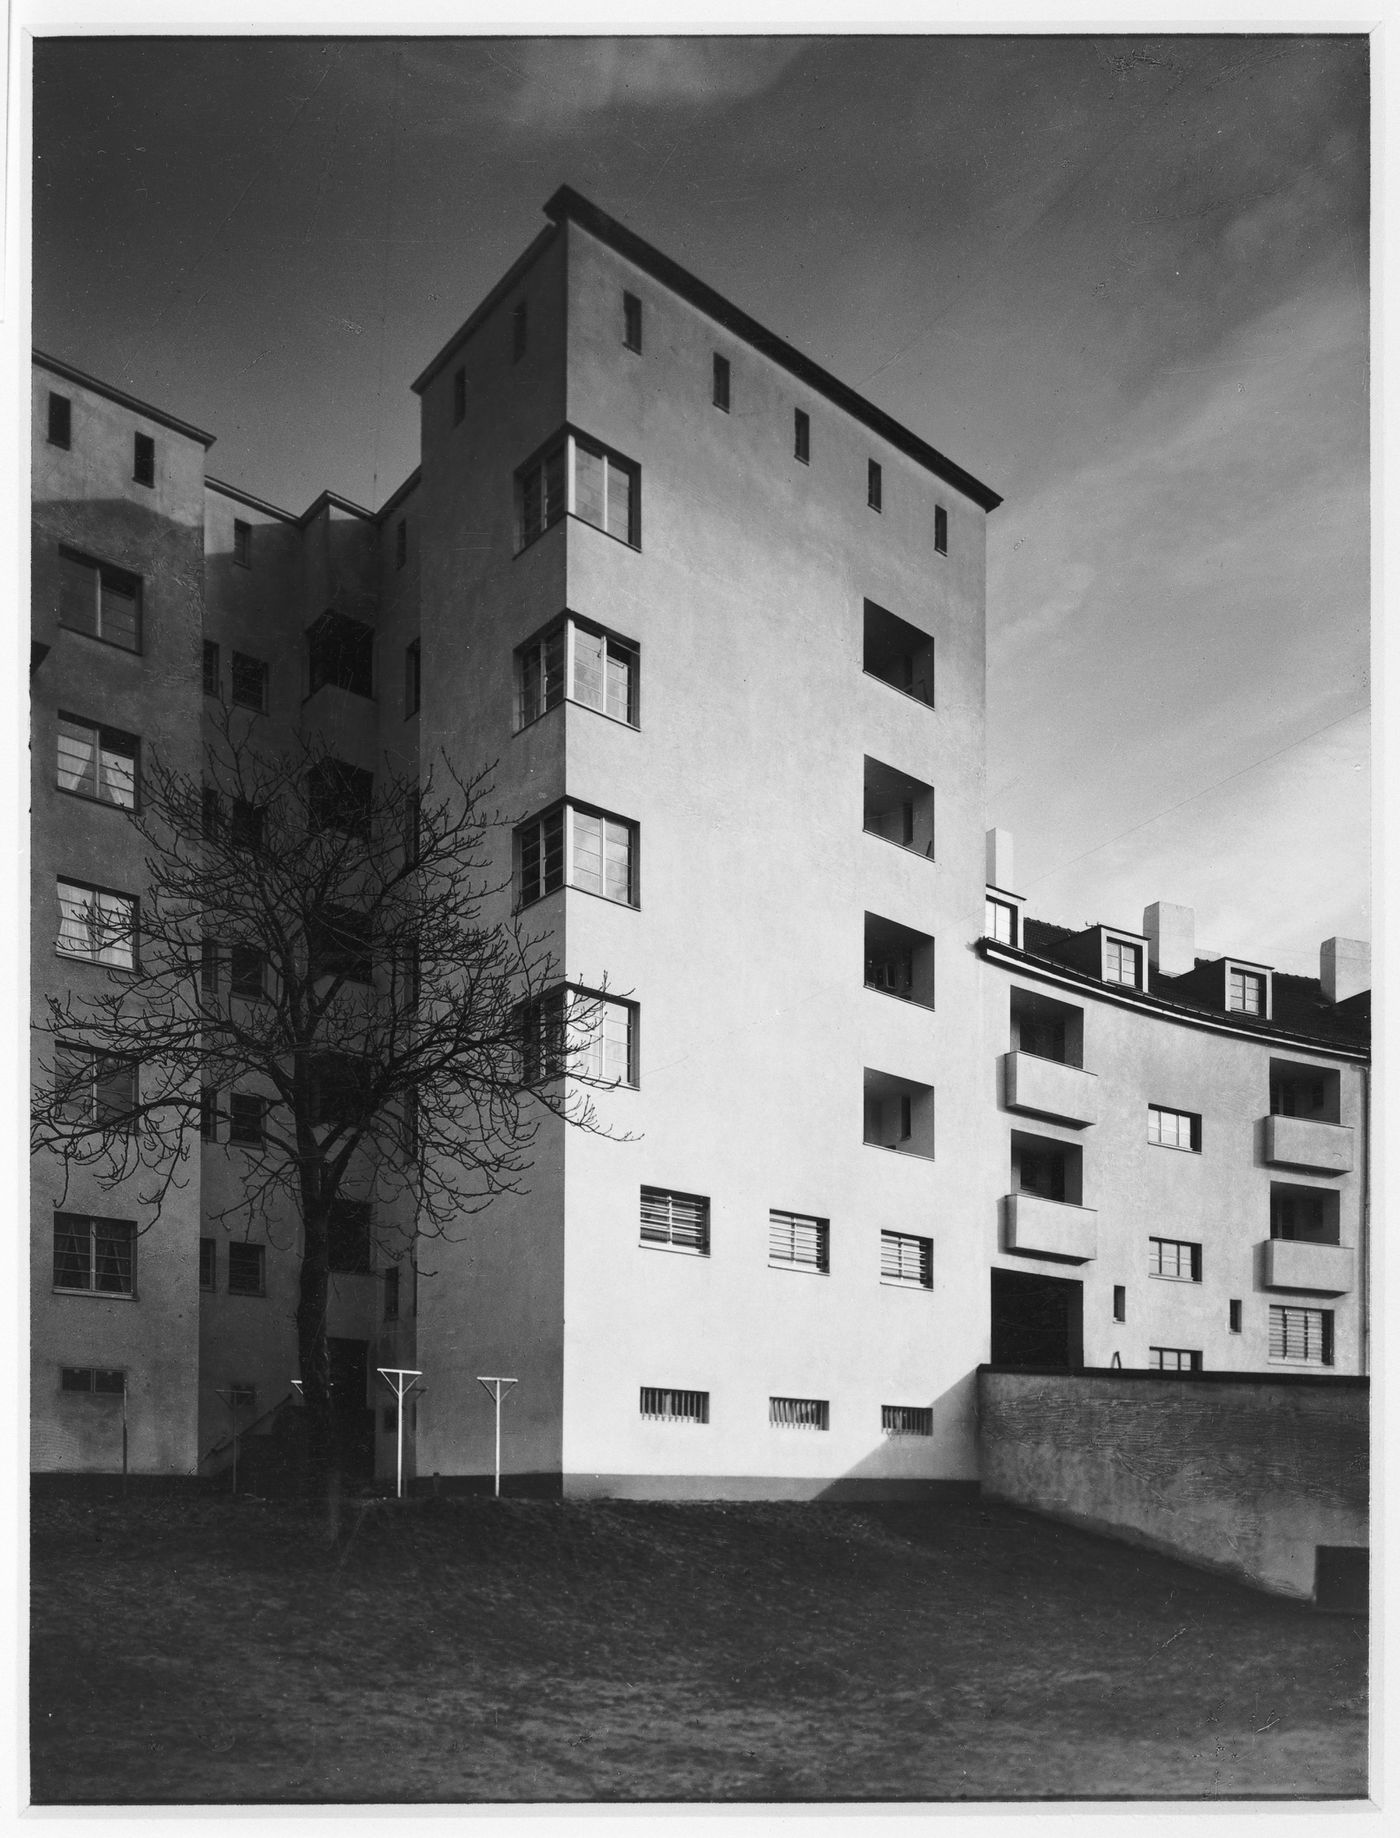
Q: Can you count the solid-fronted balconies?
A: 4